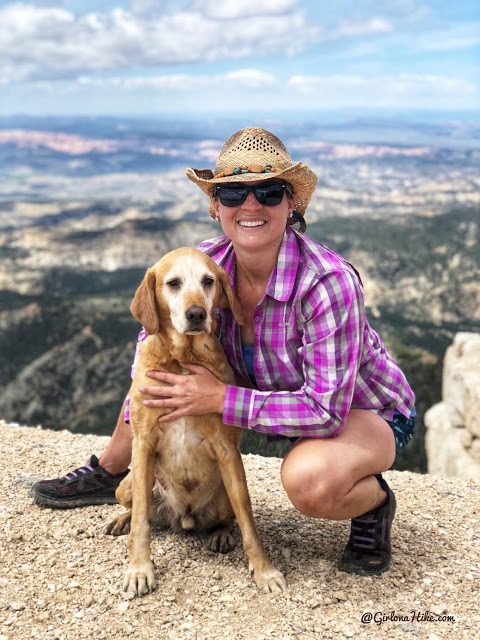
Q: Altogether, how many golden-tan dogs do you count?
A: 1